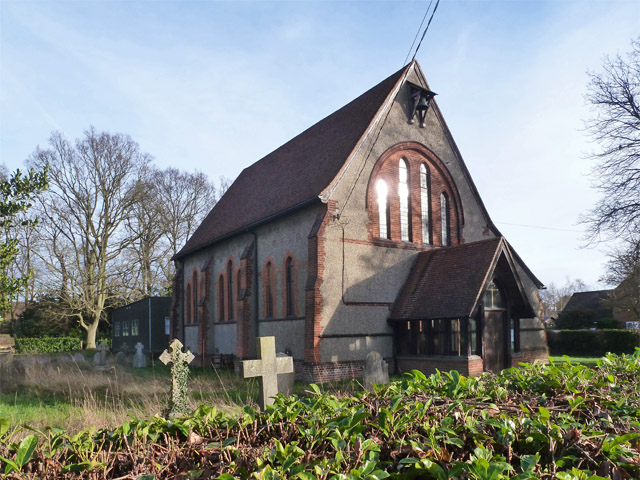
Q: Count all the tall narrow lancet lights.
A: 11